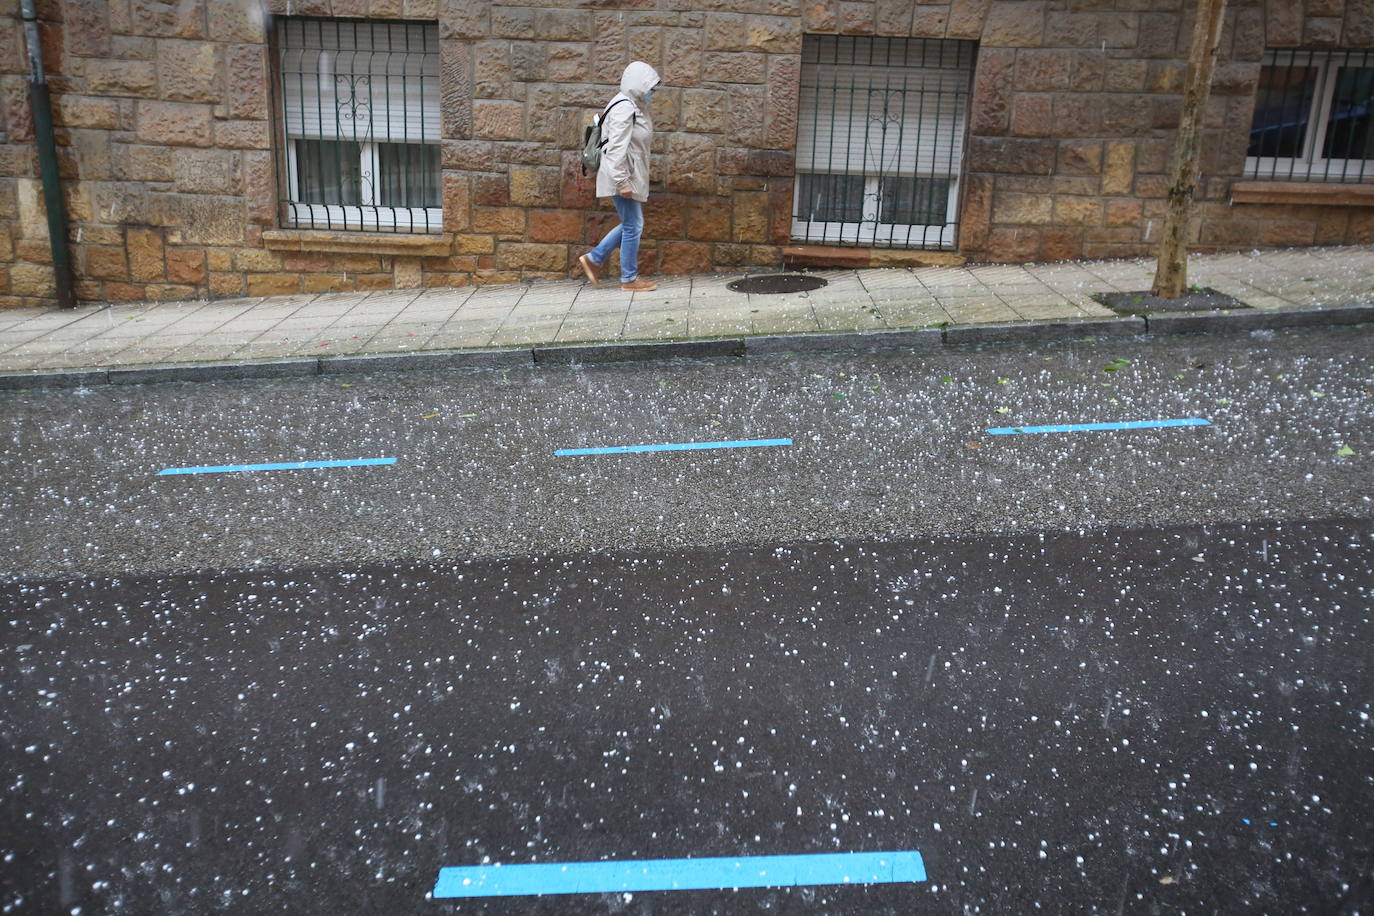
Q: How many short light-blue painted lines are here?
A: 4